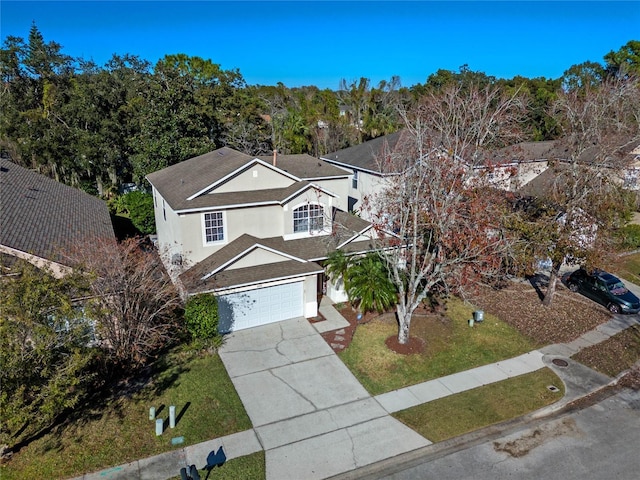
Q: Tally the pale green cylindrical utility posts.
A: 3